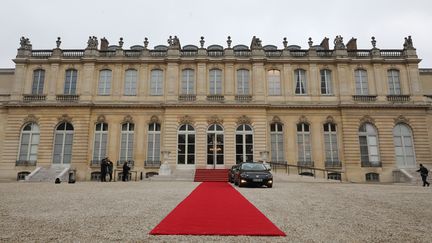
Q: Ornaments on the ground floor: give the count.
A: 13